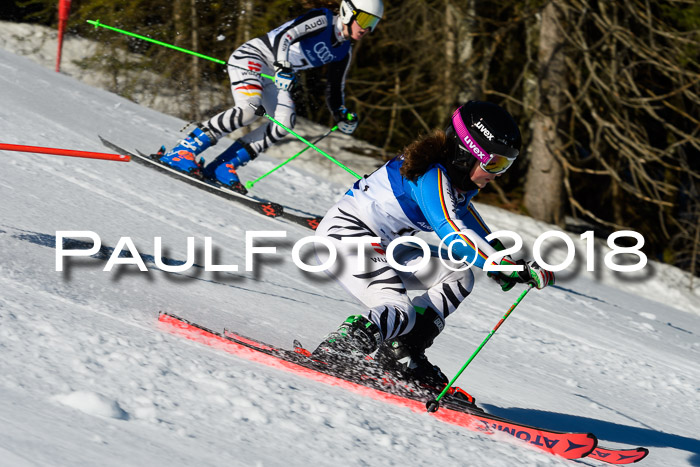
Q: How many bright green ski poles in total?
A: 4